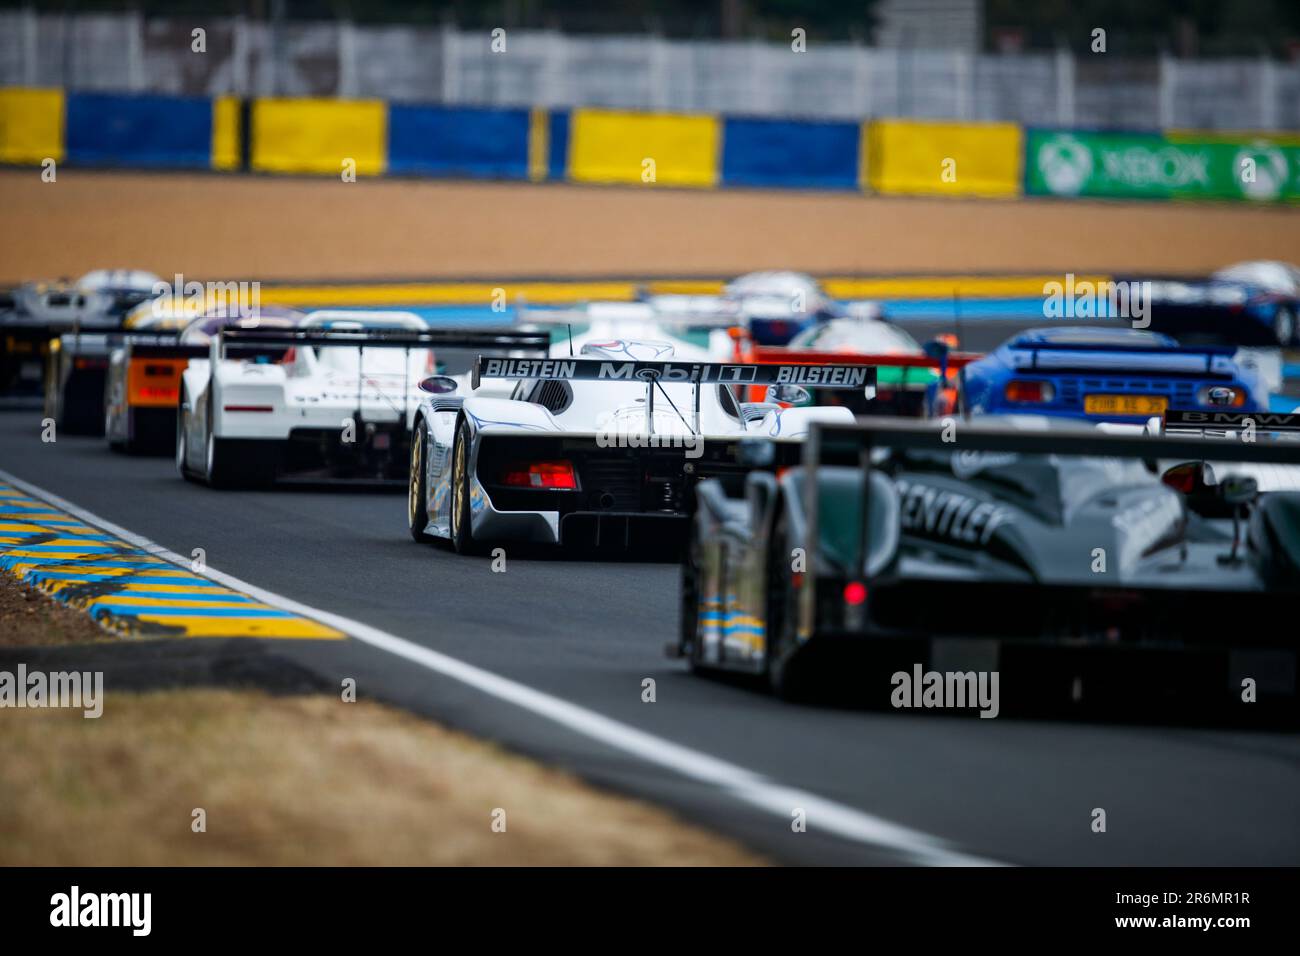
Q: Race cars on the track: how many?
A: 13